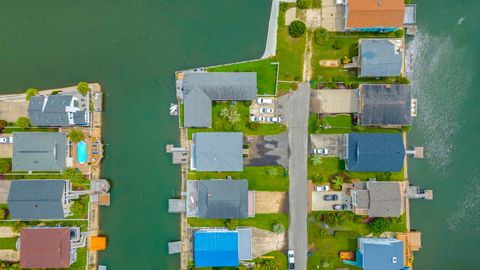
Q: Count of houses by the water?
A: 14